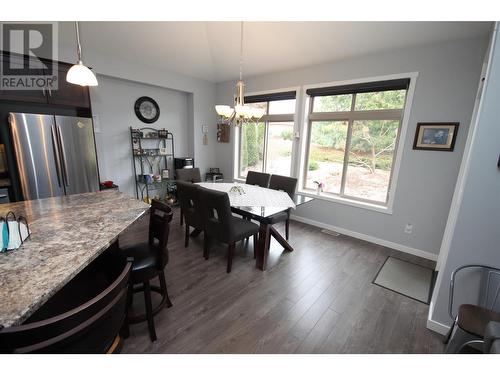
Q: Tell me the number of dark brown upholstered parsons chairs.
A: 5